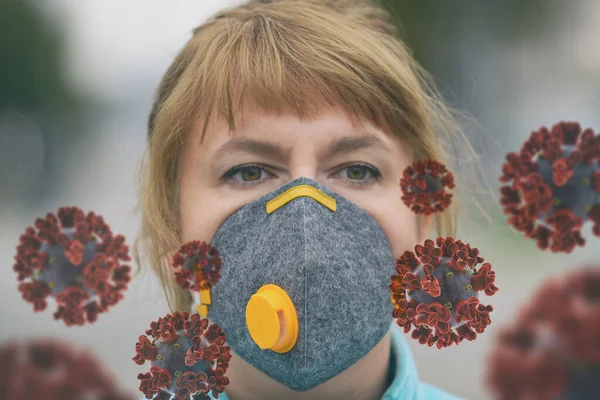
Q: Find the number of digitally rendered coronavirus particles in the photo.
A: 8